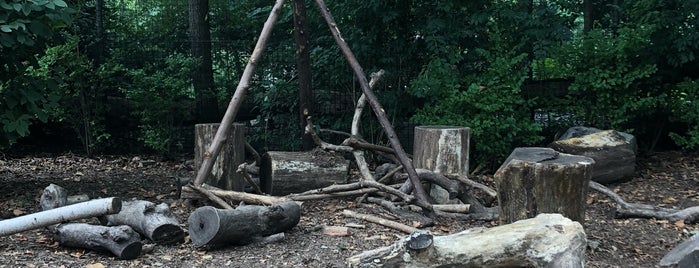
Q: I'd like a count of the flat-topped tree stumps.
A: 3